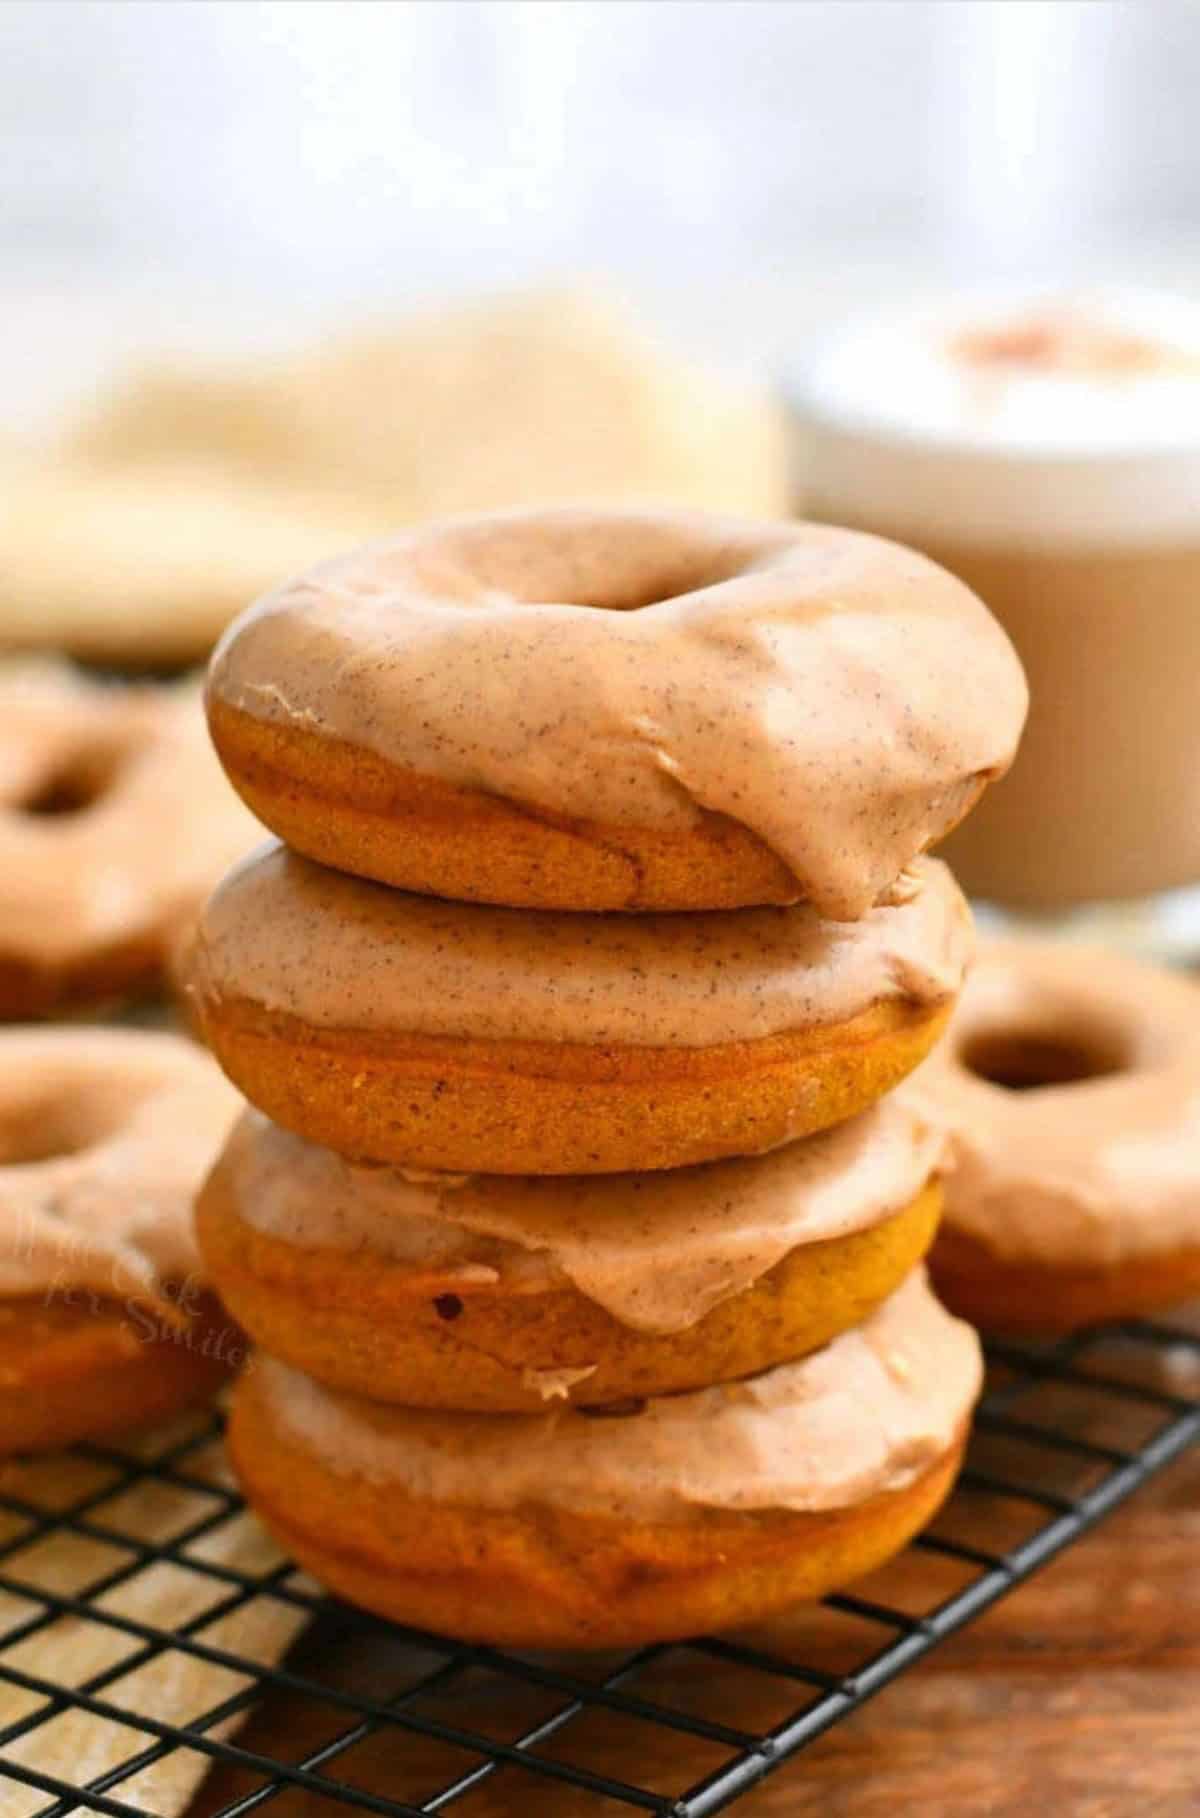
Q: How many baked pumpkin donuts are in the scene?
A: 7